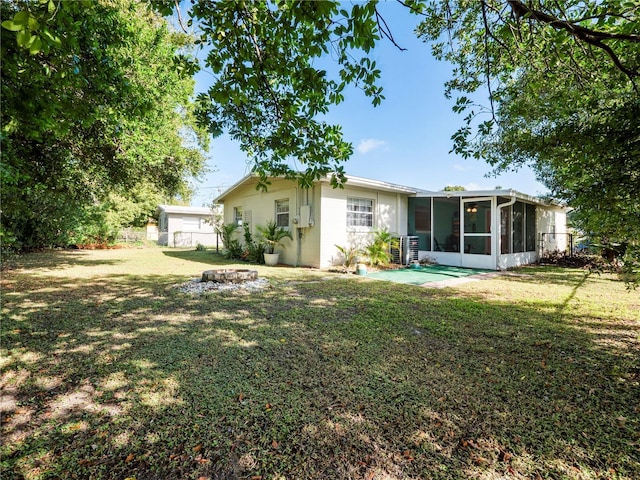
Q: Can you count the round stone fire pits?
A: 1